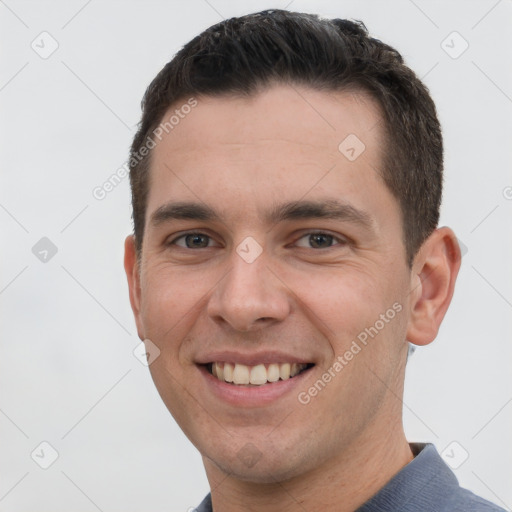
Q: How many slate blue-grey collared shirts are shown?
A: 1